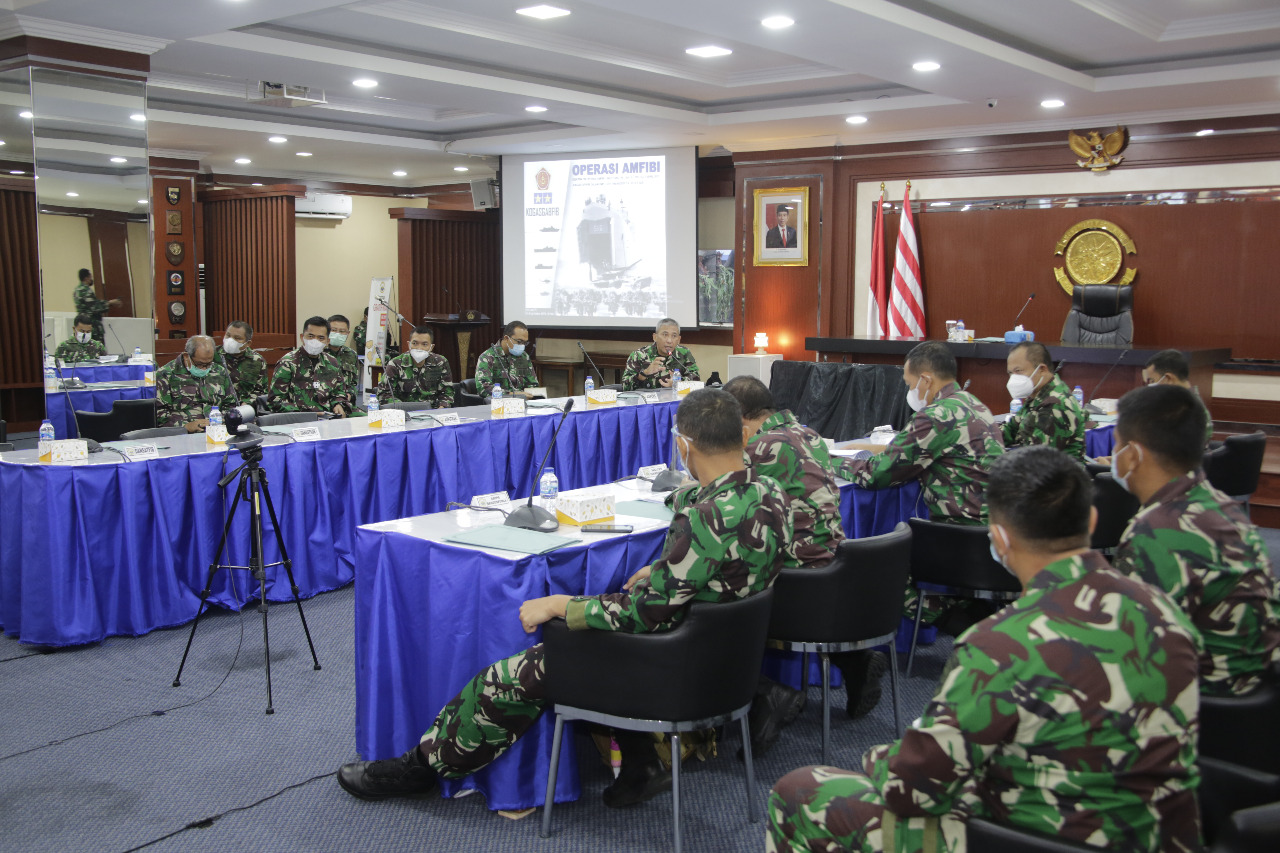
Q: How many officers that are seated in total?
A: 14